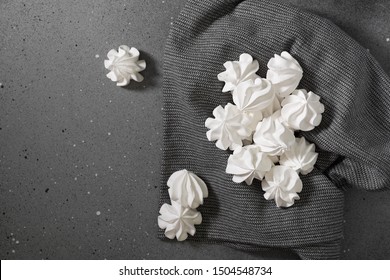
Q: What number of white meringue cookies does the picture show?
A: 12